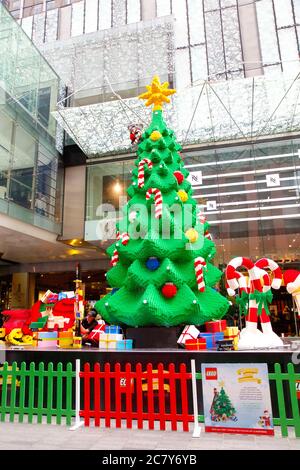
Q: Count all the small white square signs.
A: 3